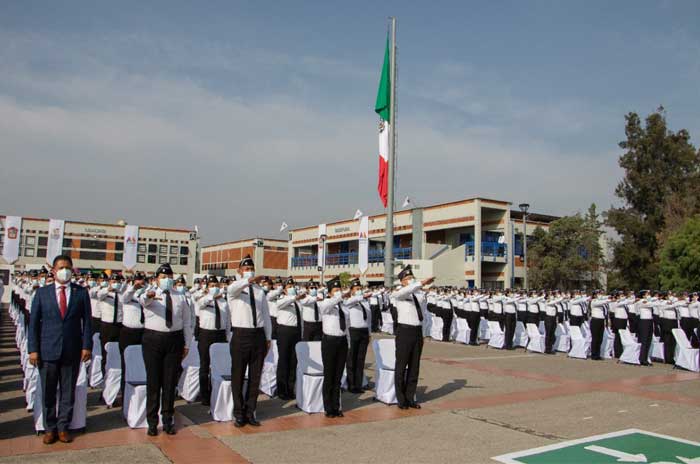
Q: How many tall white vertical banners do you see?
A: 5